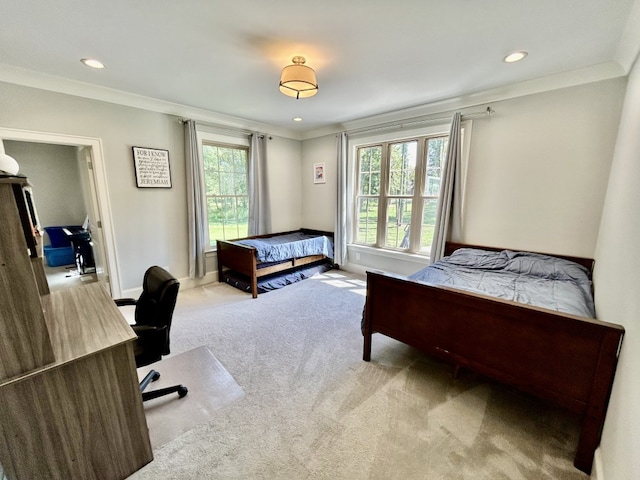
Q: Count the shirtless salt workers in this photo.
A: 0